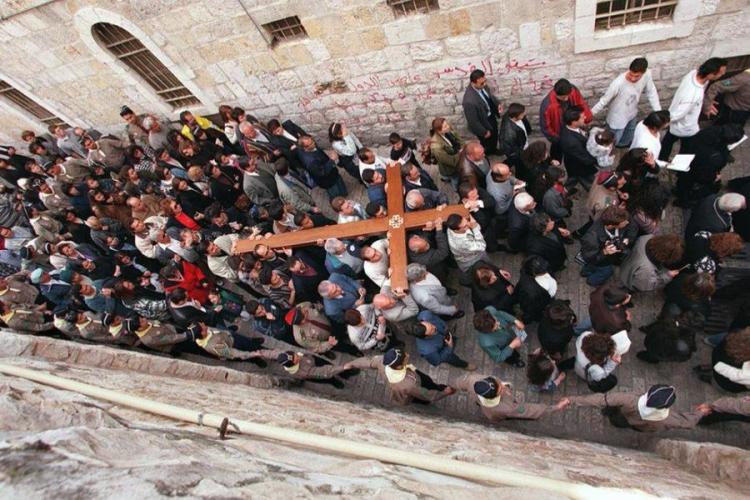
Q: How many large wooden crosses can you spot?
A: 1